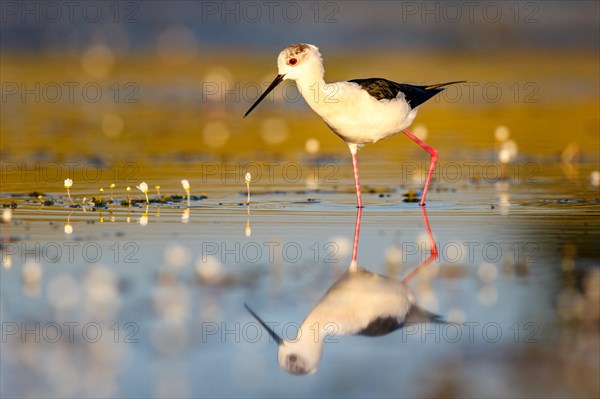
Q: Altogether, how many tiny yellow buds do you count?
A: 5